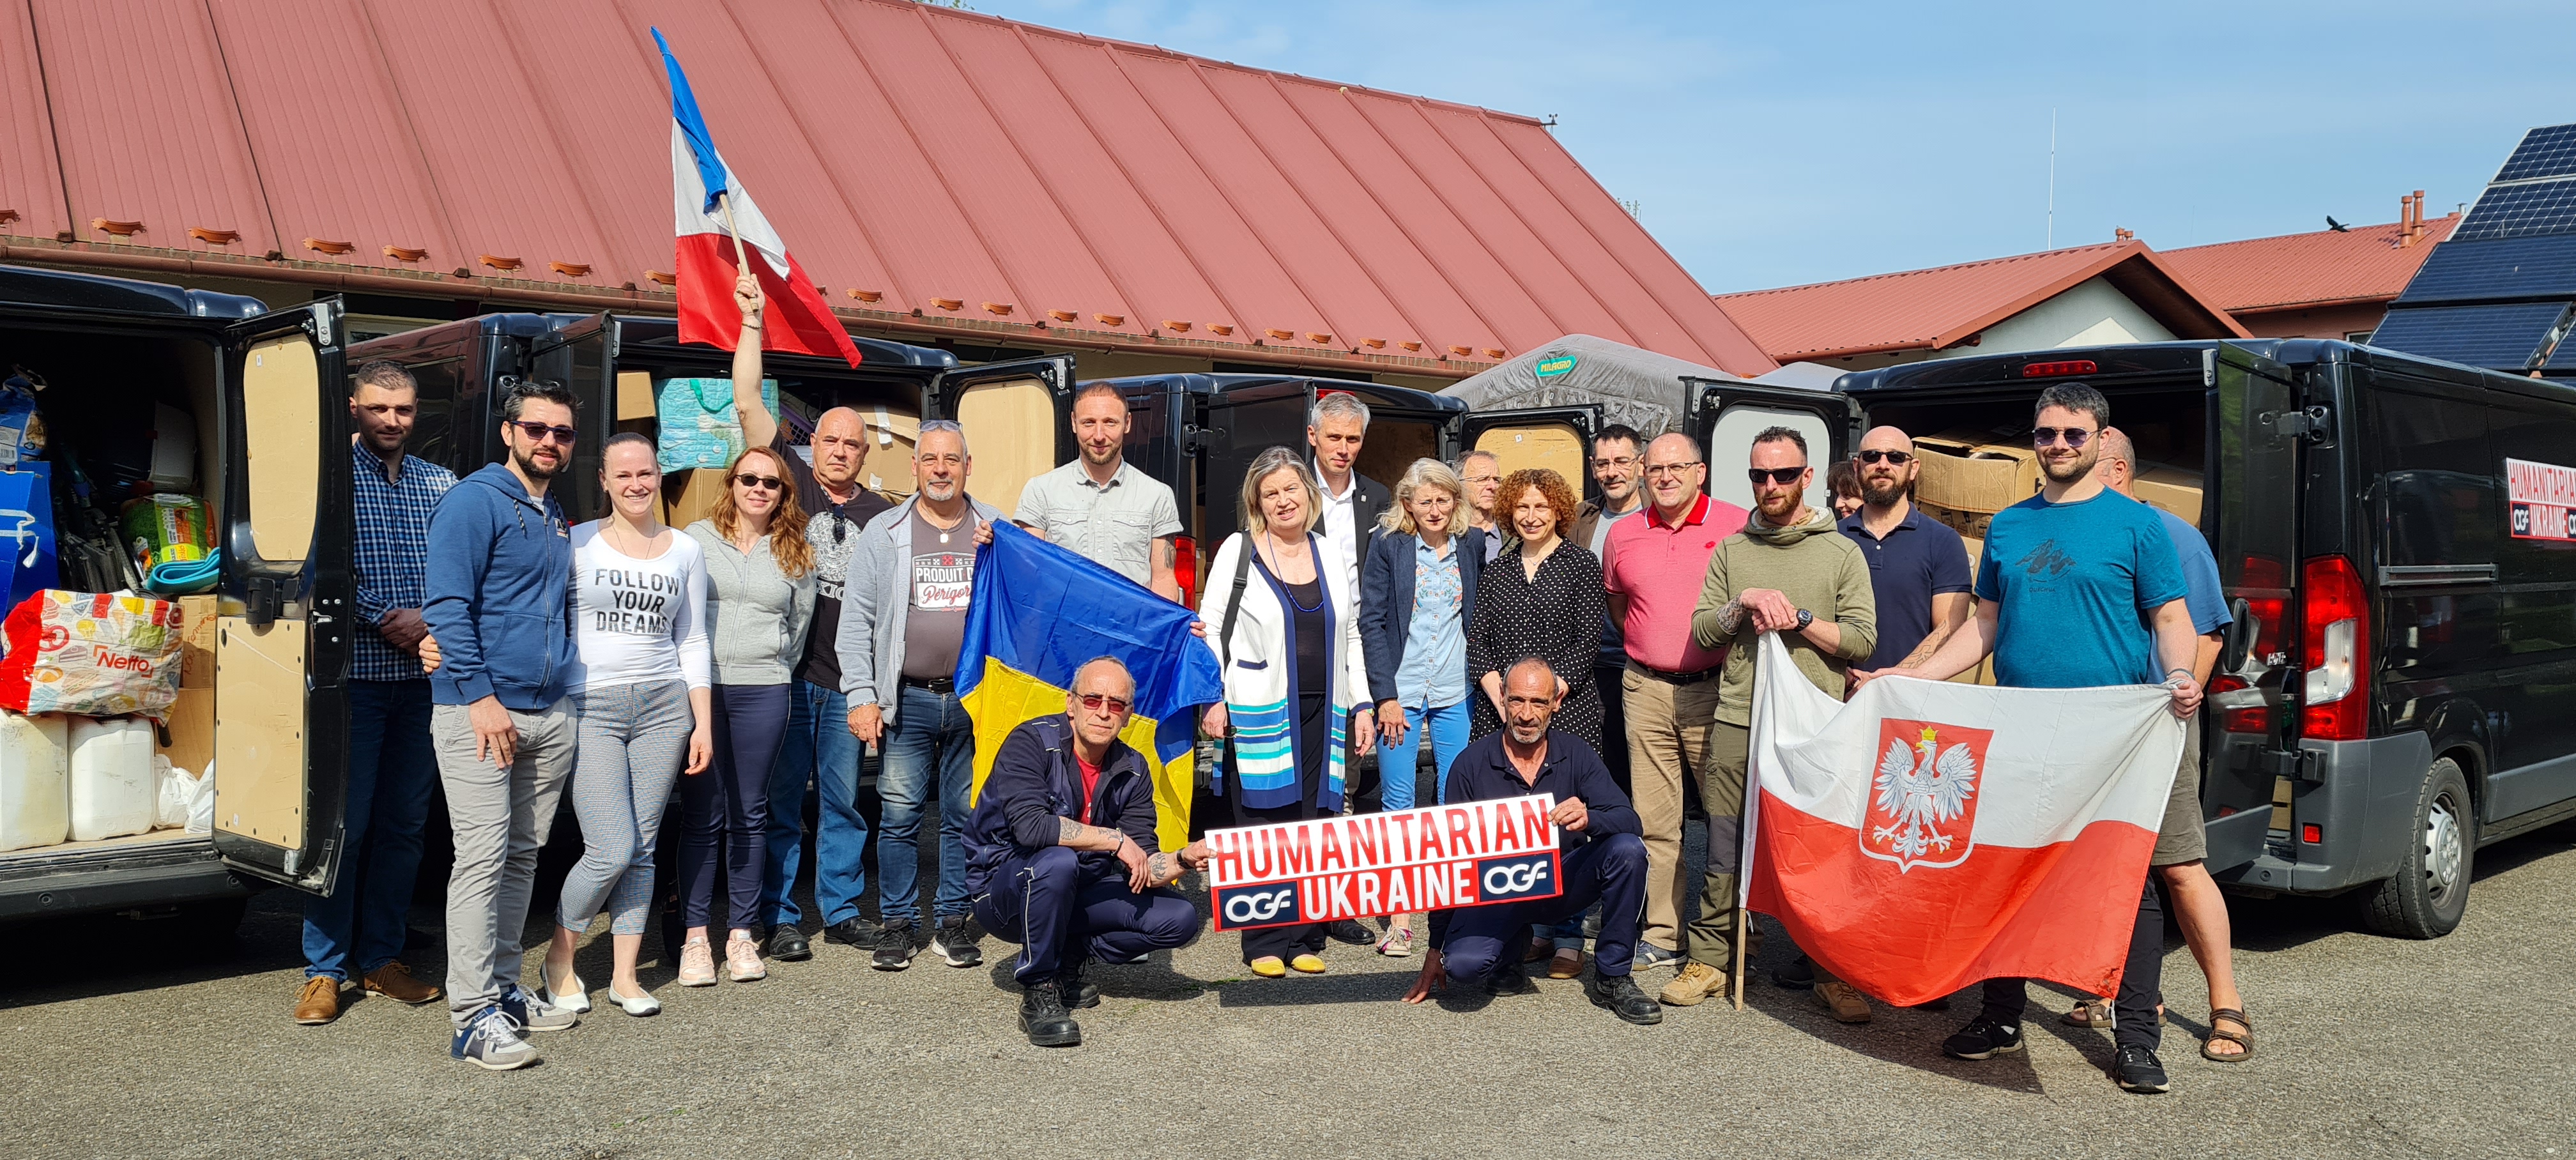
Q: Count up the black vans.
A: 4